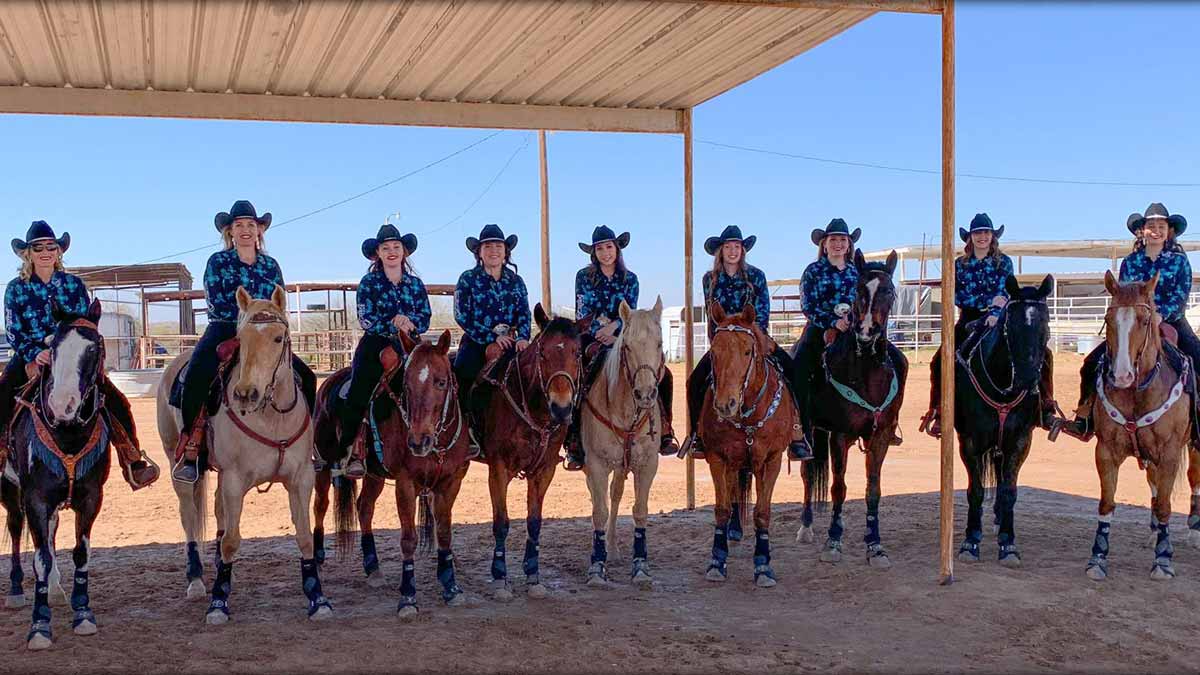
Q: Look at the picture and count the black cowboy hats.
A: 9